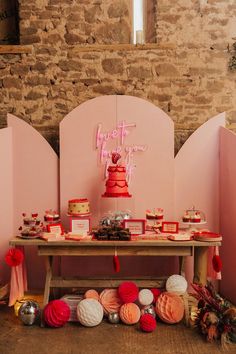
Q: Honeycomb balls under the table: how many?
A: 11